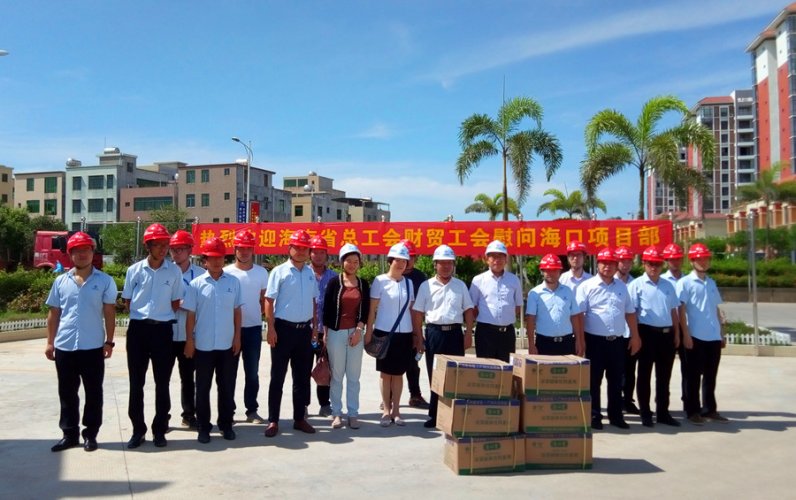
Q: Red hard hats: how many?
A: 15